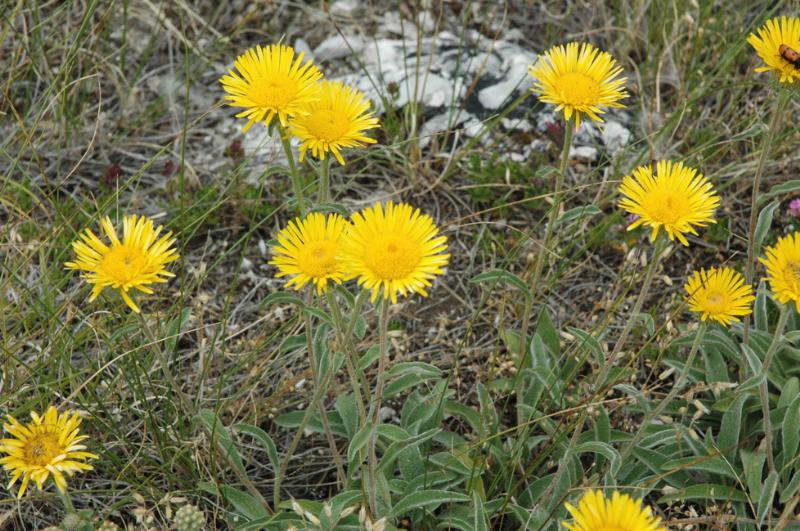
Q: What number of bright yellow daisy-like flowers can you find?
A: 12